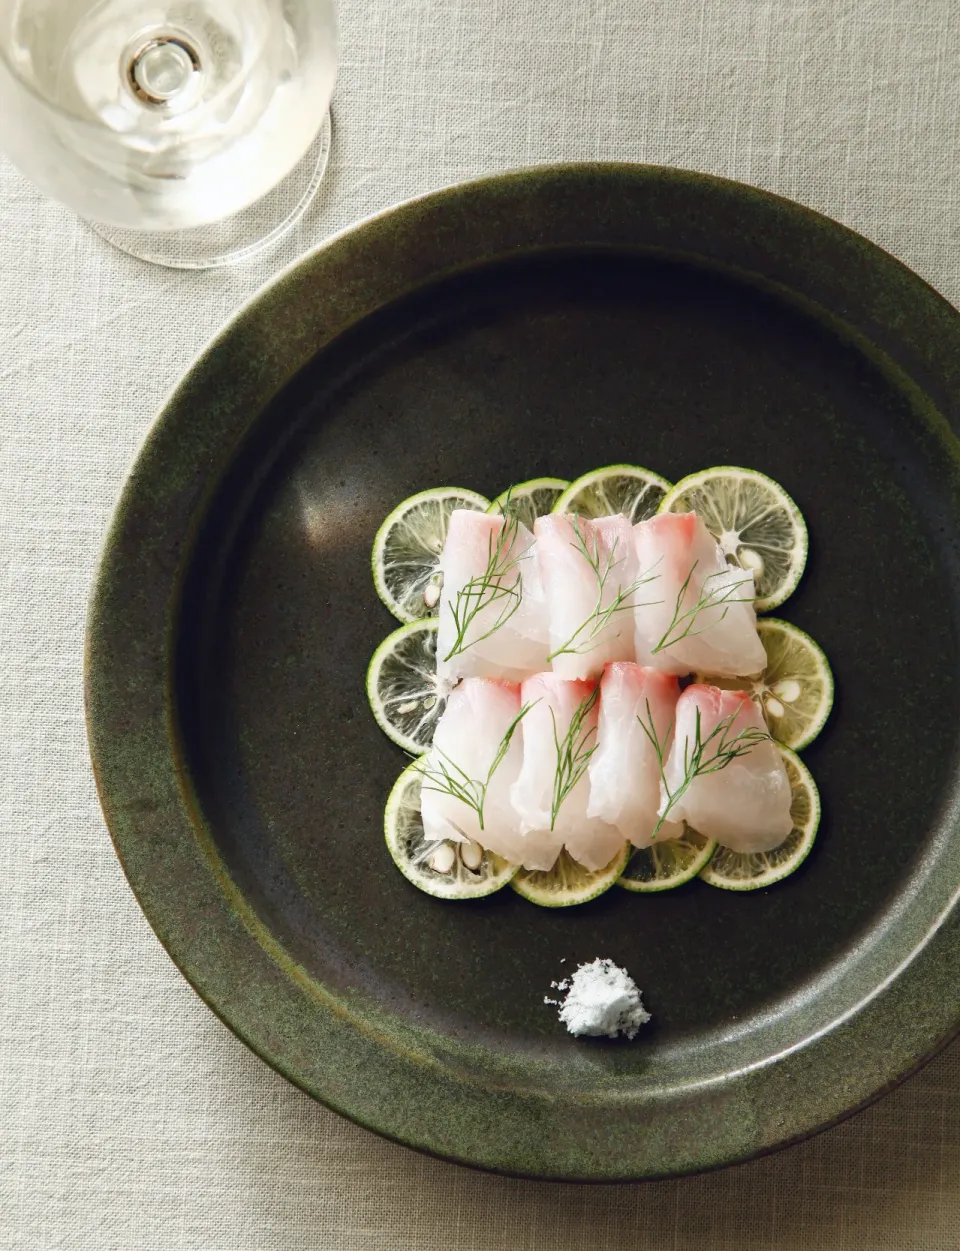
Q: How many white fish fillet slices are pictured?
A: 7